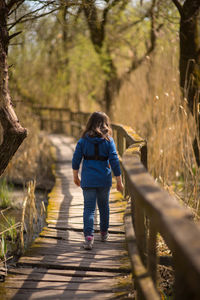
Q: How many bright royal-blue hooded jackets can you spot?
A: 1